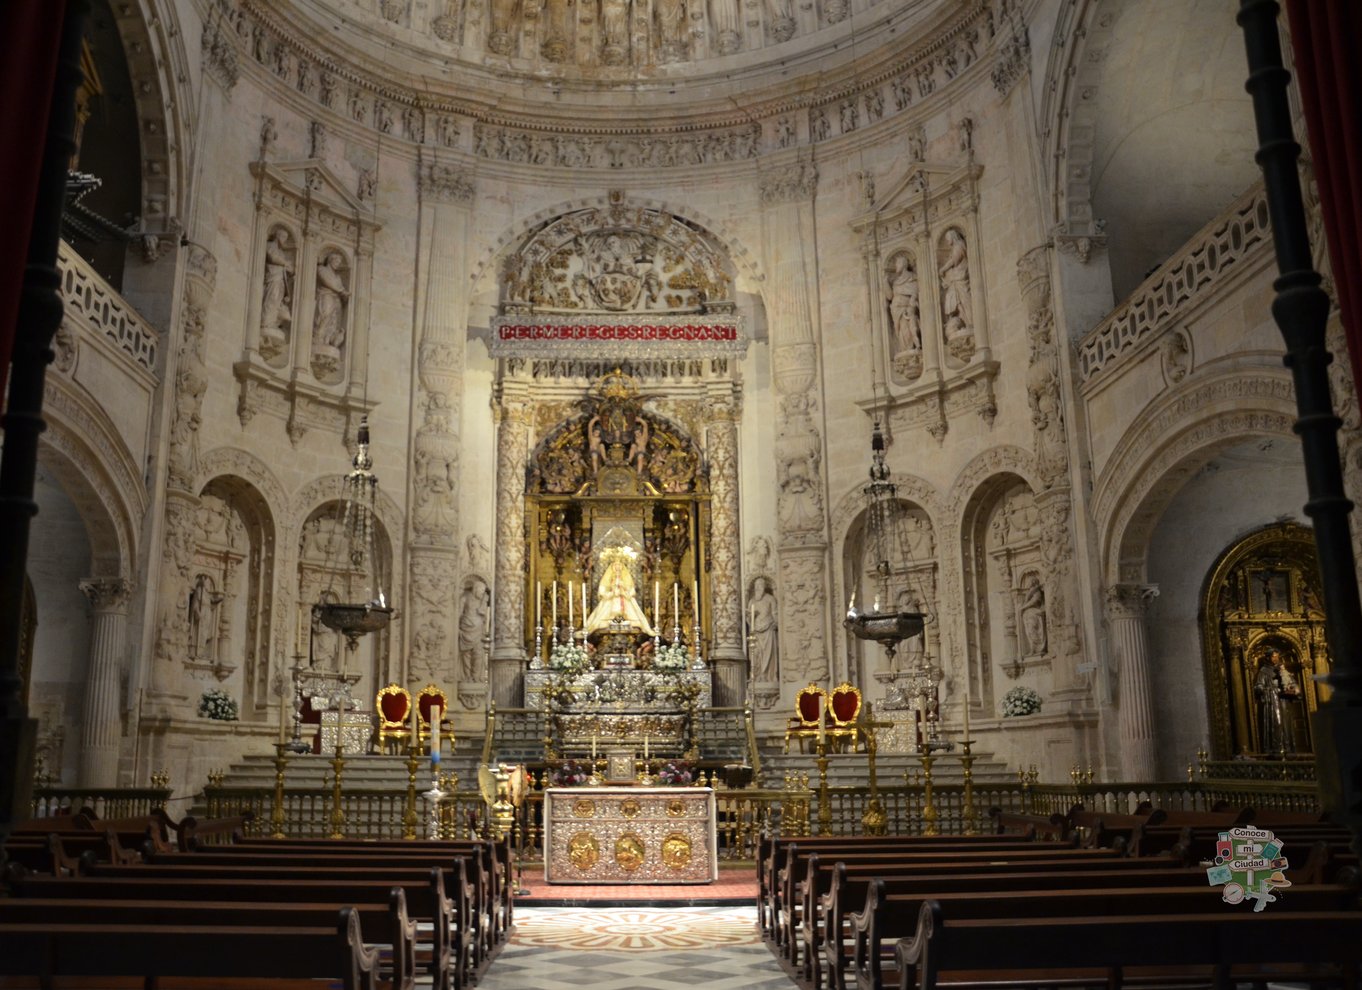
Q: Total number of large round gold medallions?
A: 3